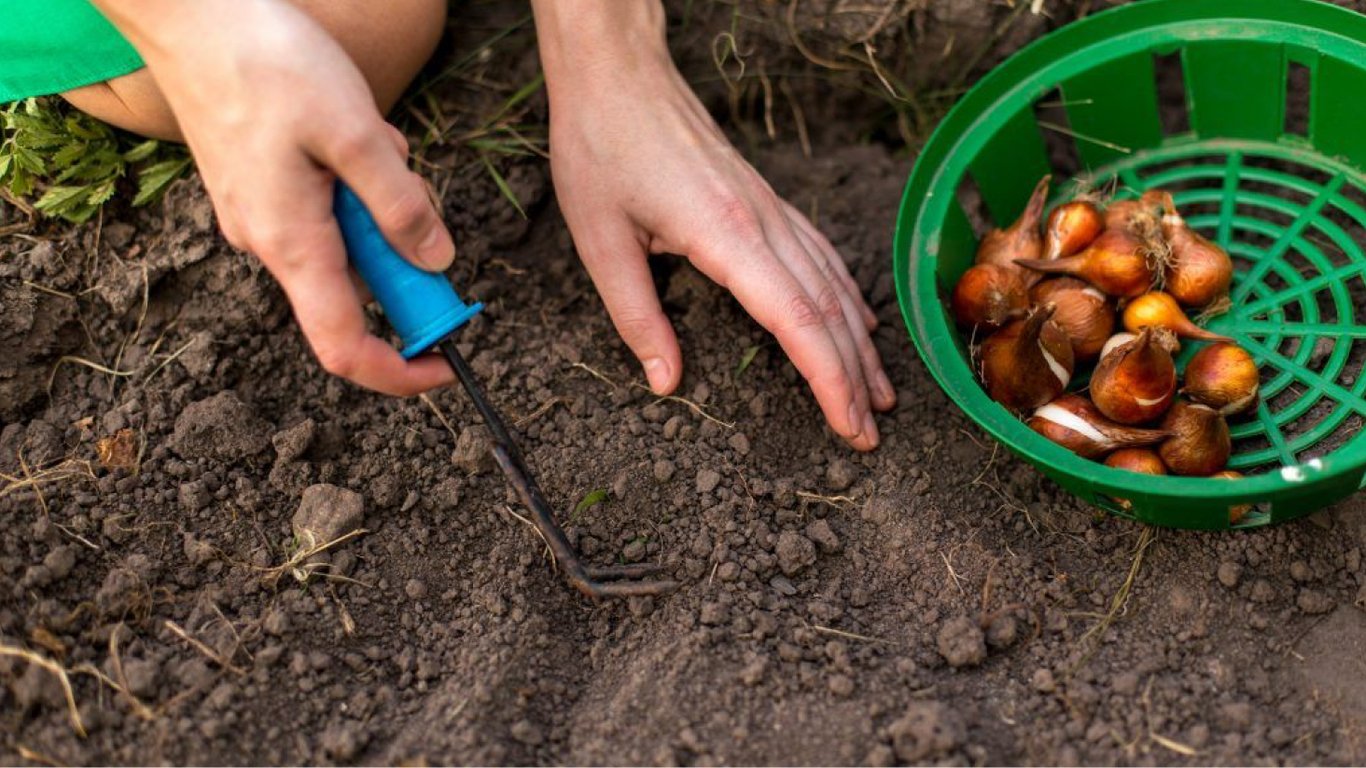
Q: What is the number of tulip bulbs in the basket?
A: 15